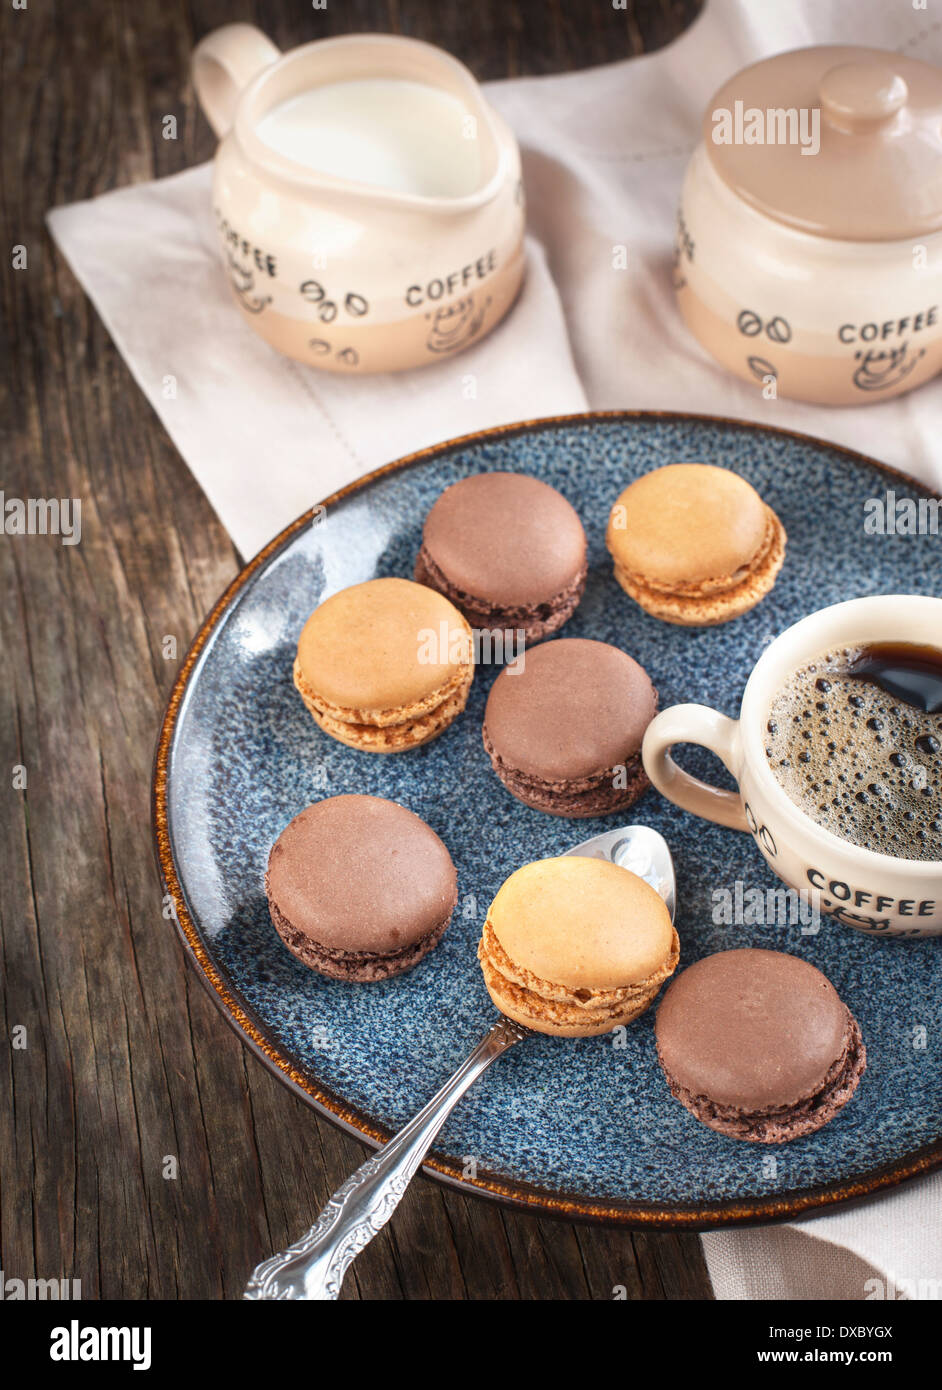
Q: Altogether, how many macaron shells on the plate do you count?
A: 14